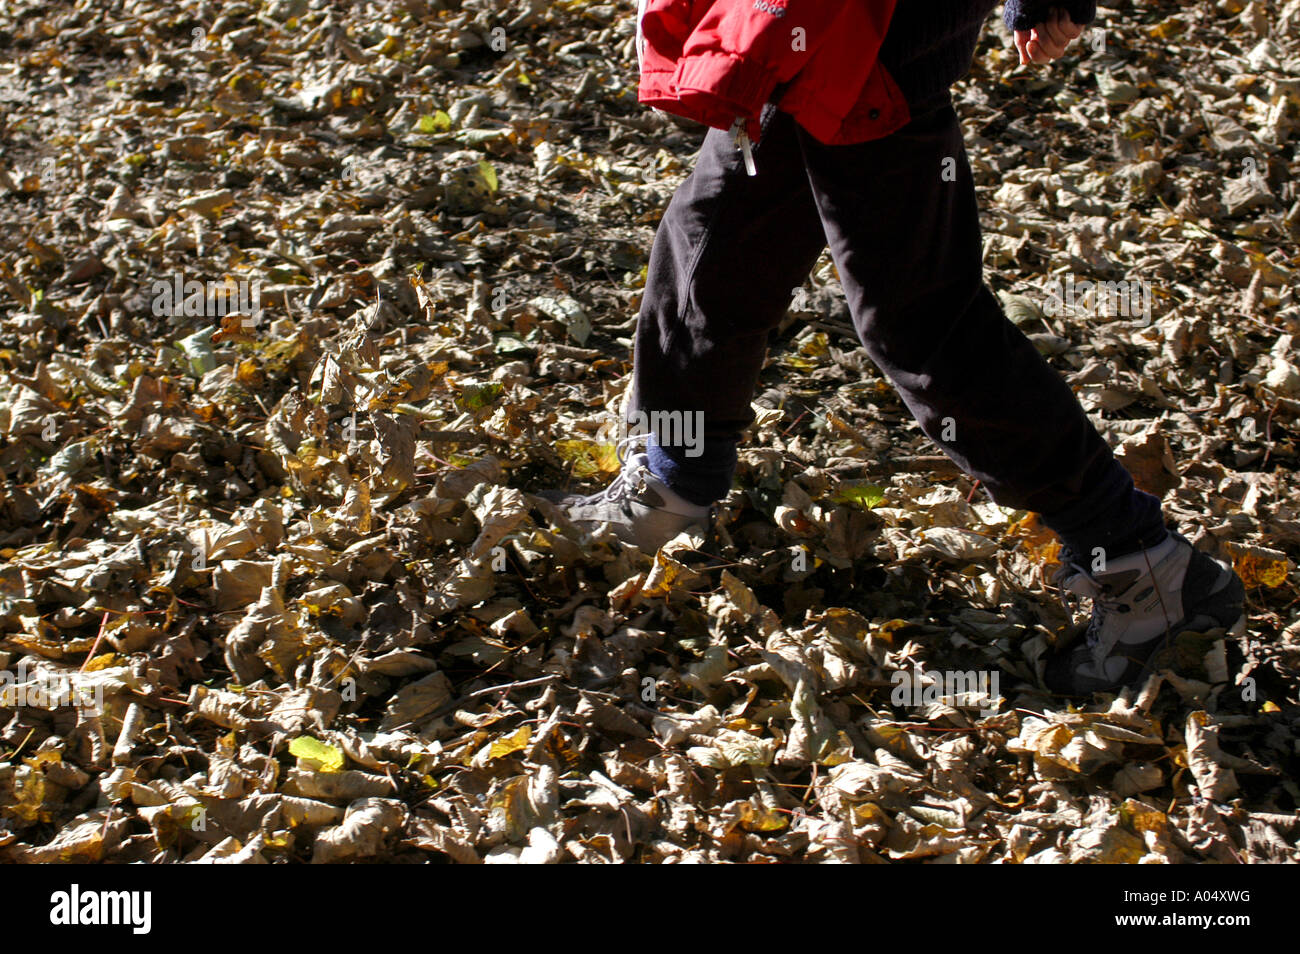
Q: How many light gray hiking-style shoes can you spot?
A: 2